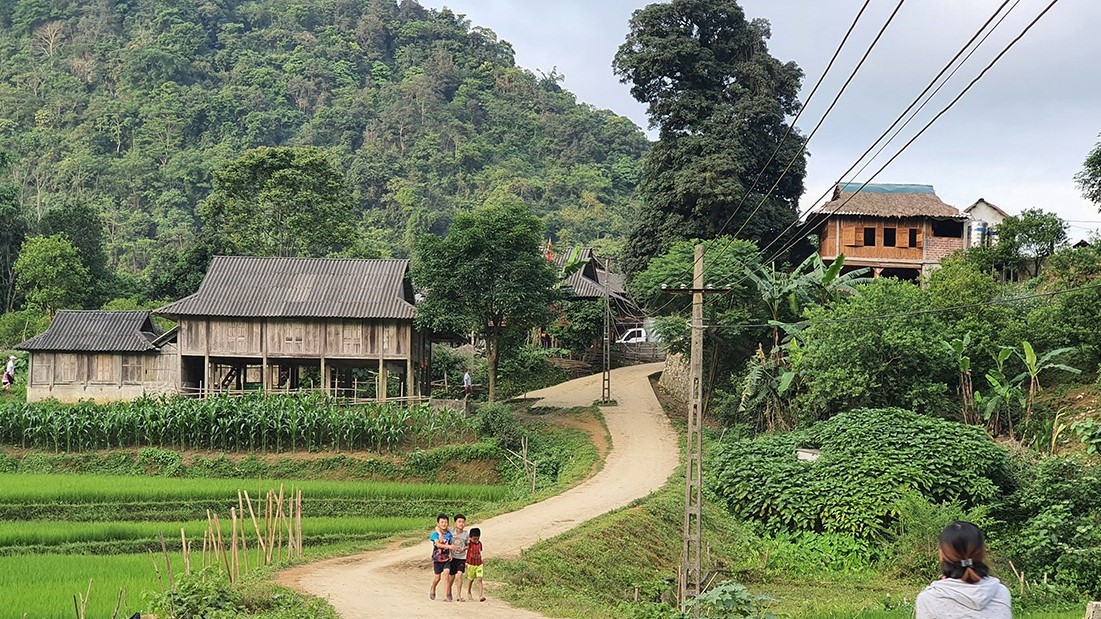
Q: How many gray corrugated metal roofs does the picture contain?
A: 3